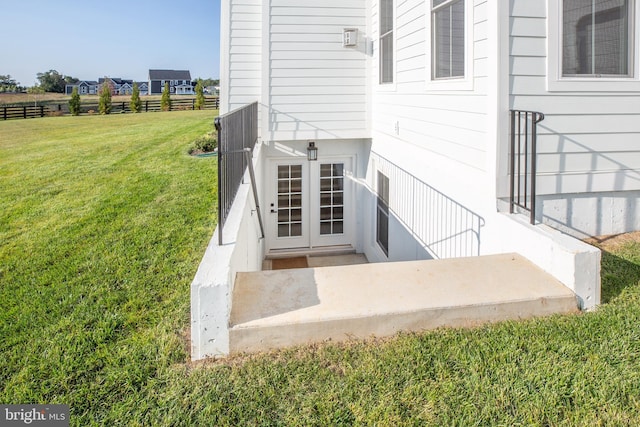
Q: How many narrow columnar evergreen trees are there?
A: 5